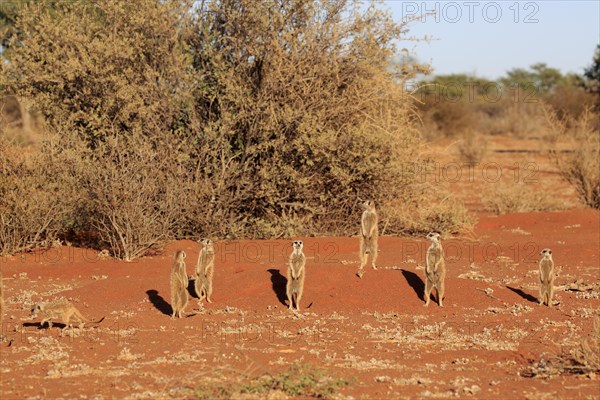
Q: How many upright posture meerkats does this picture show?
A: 6